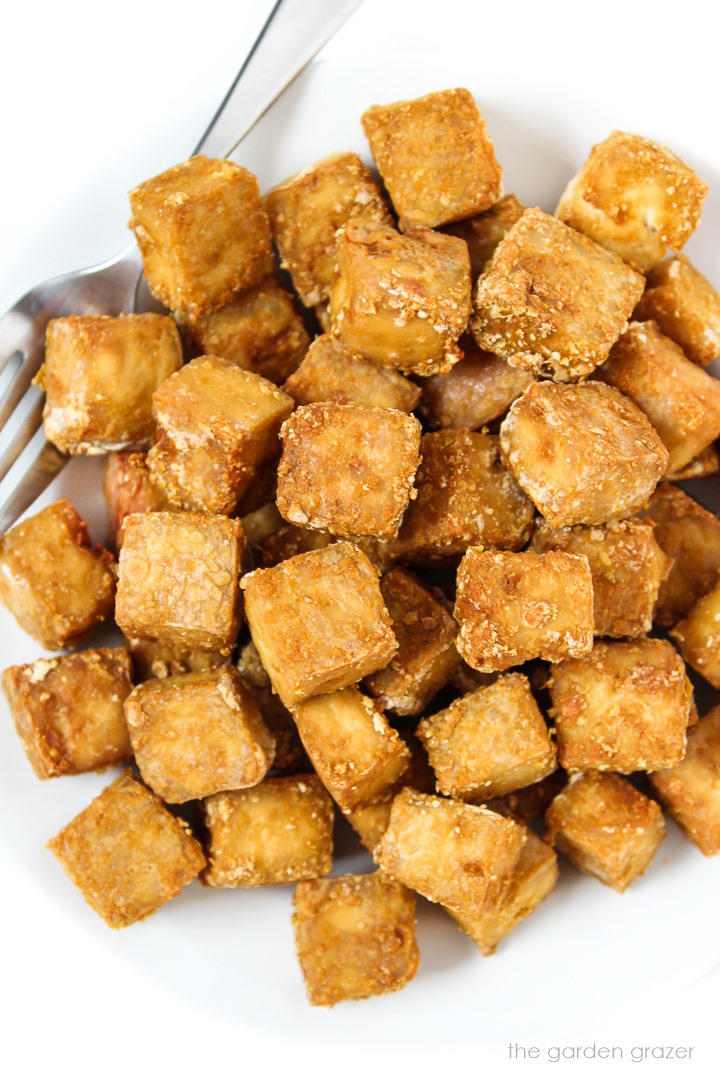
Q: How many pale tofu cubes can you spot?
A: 0